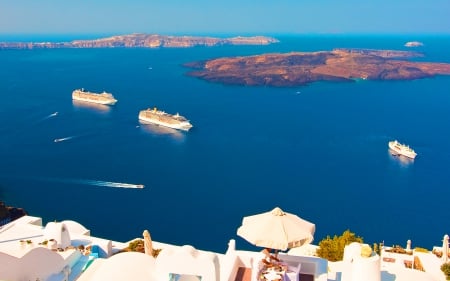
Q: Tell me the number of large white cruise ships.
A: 3